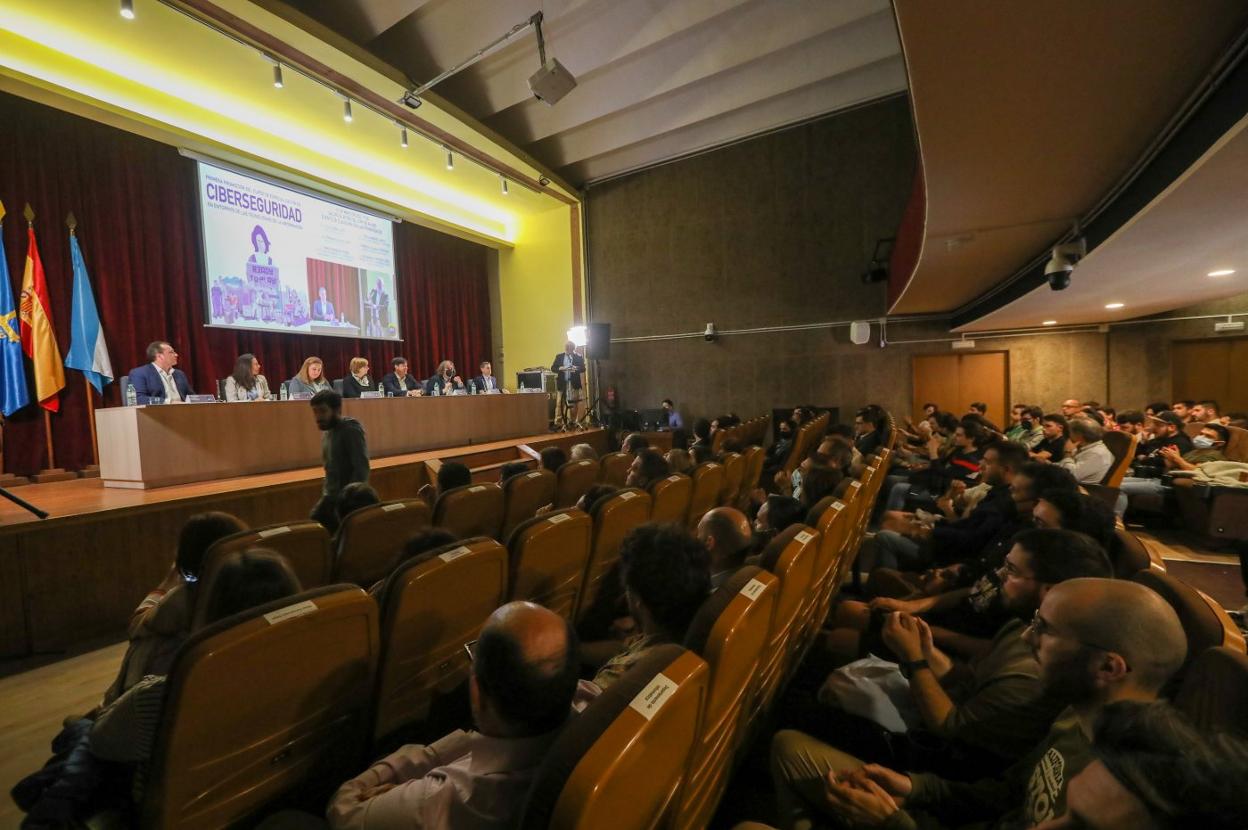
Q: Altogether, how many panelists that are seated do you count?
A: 7